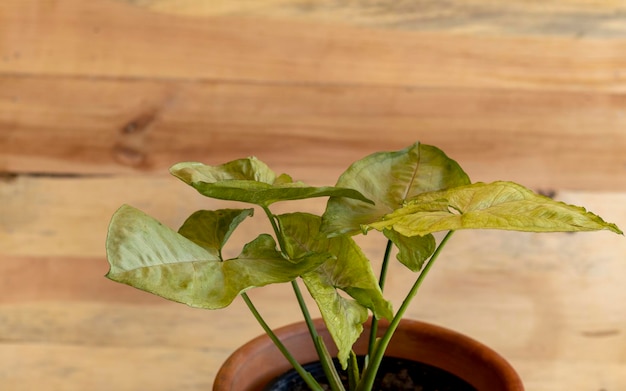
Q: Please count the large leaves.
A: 5